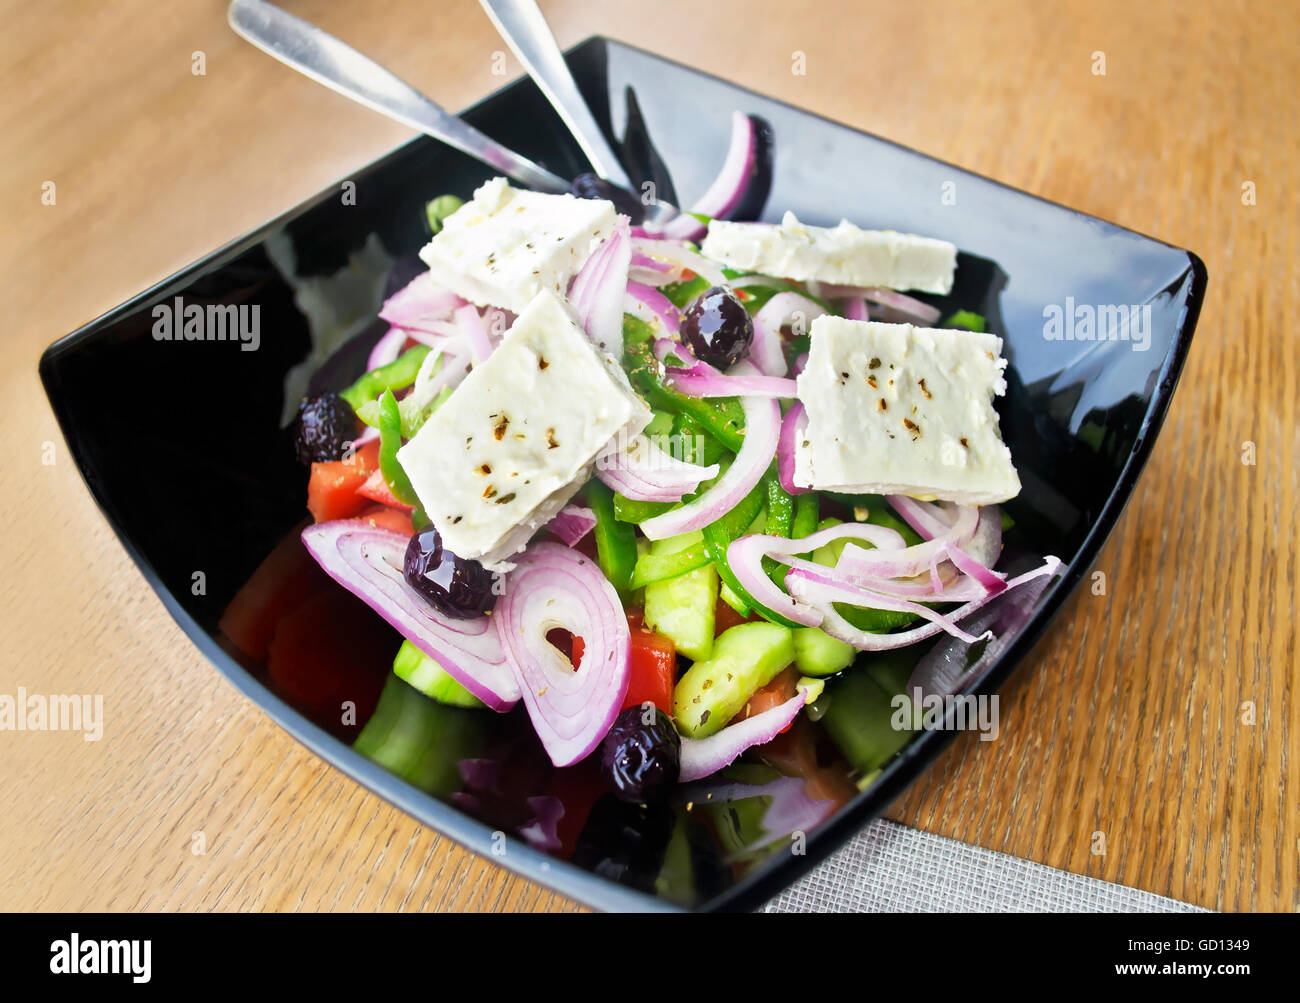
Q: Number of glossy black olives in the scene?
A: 5